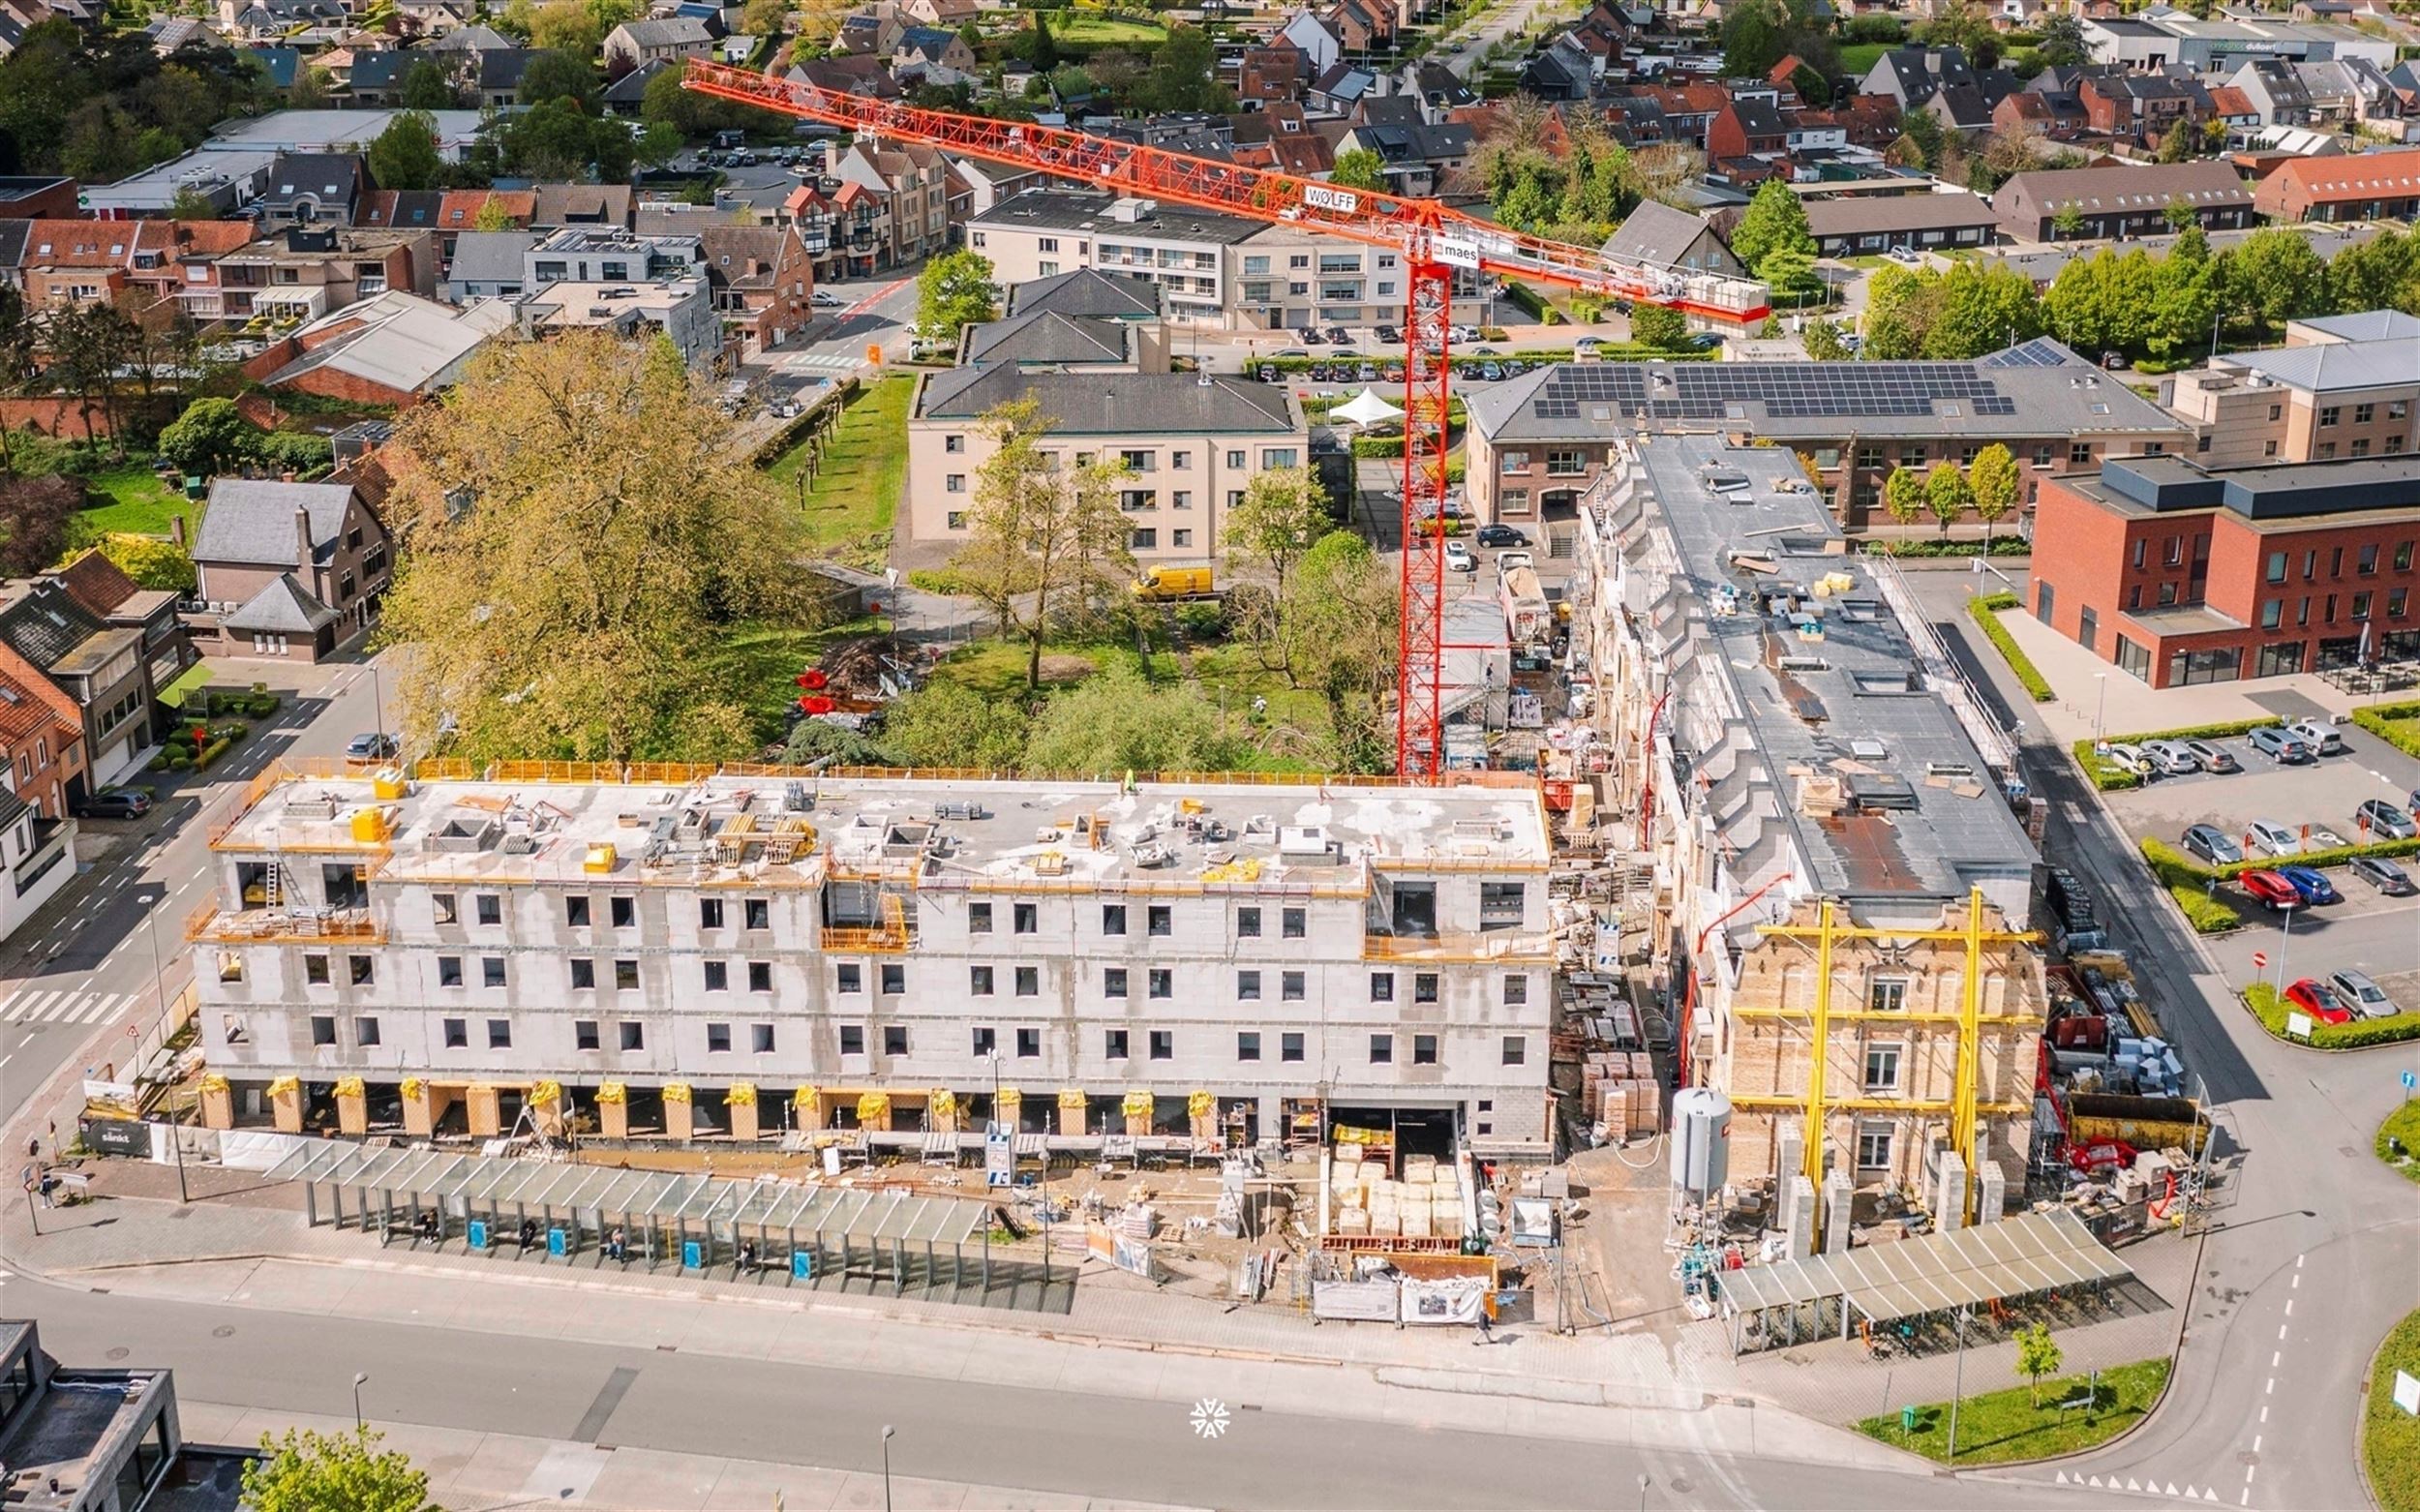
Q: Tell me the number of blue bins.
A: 4